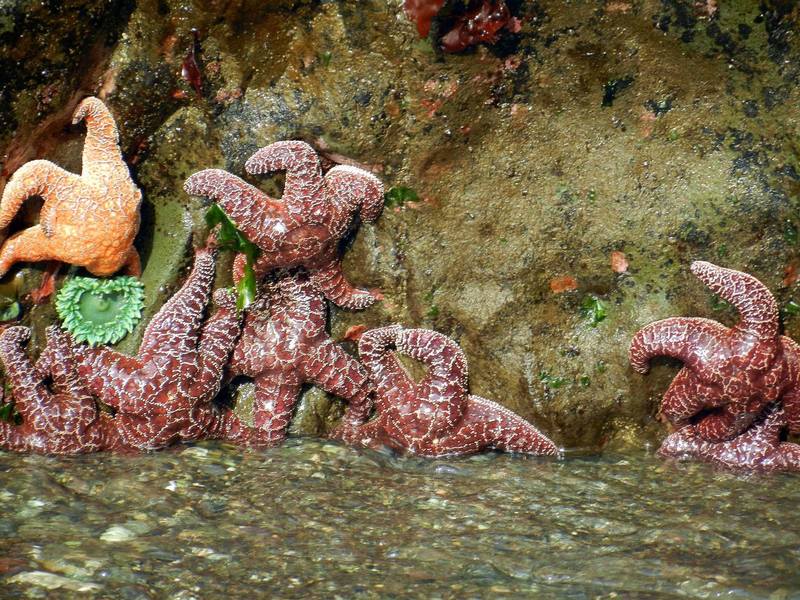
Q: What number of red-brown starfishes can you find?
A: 7